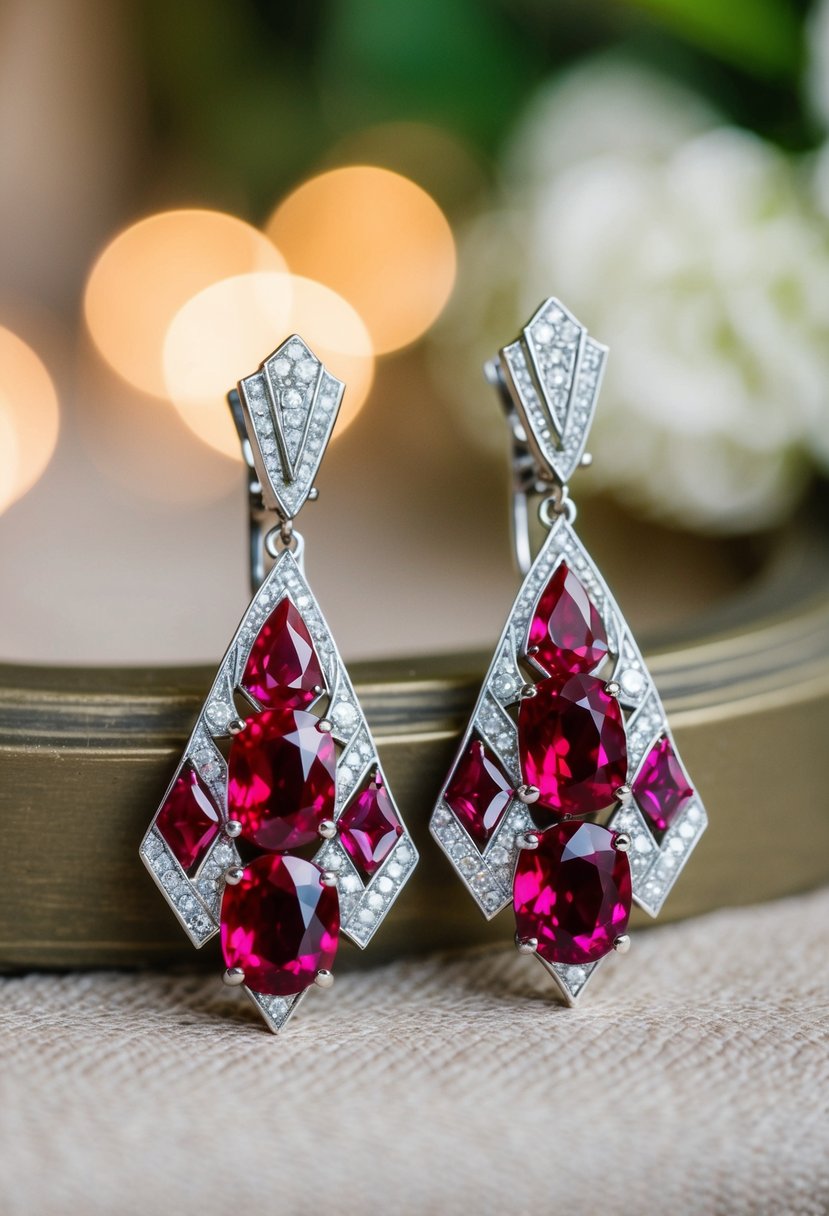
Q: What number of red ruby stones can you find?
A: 10